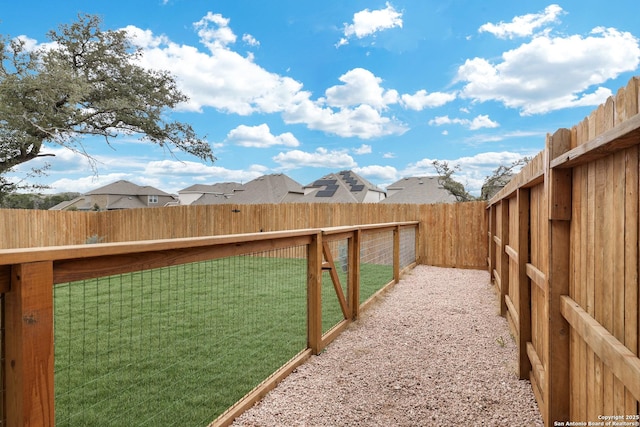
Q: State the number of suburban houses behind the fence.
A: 5